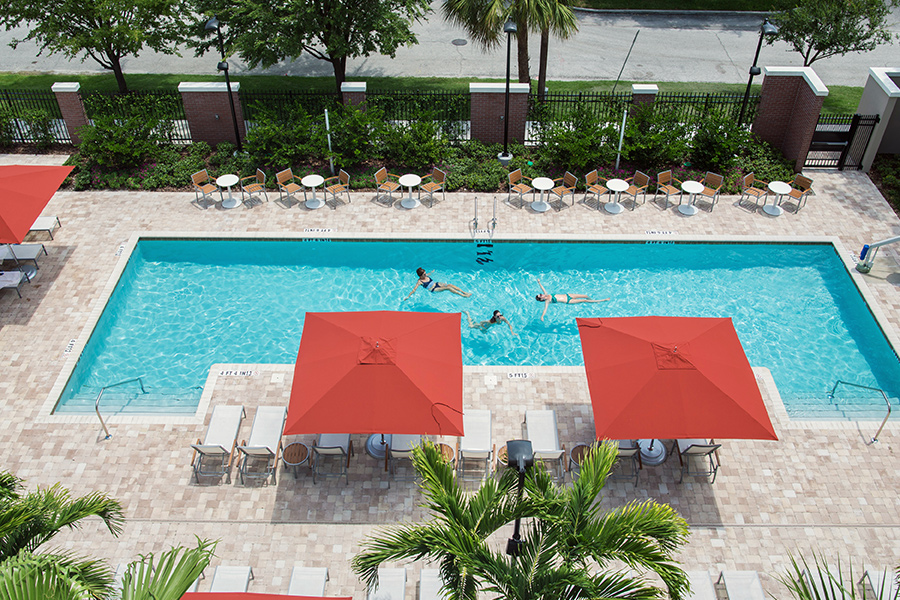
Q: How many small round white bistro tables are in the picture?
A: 7